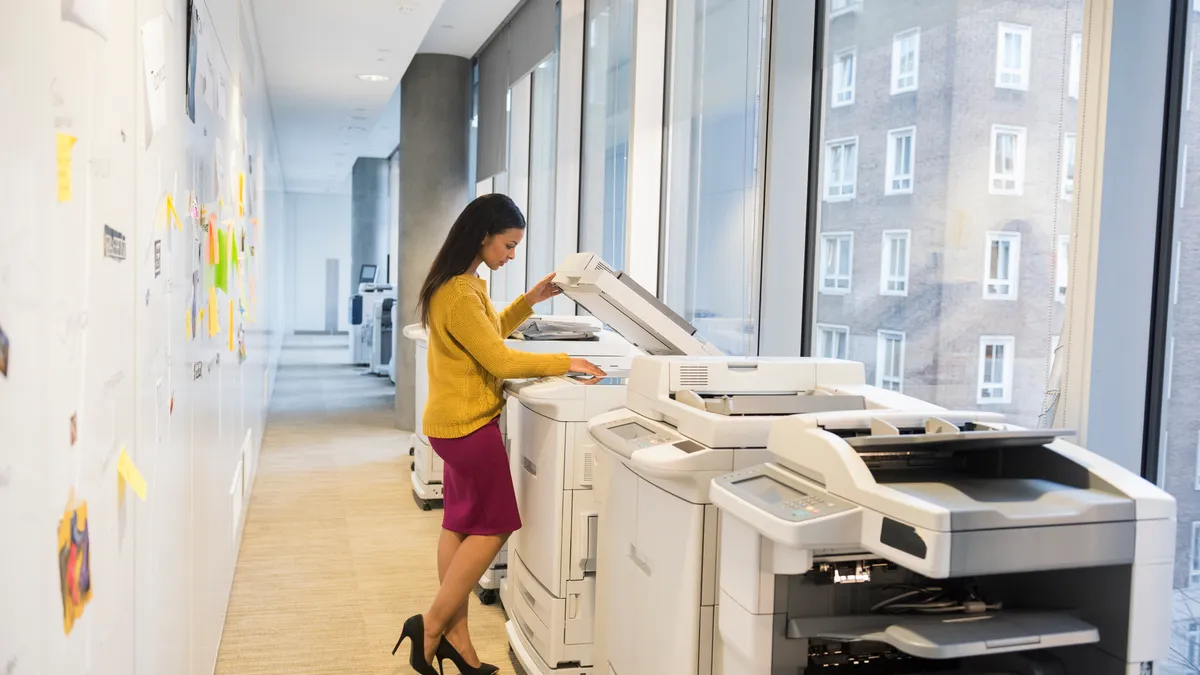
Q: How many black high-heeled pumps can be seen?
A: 2